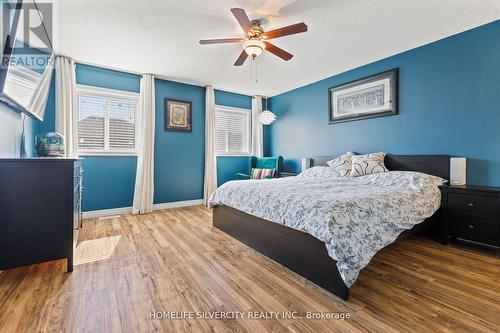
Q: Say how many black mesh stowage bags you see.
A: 0